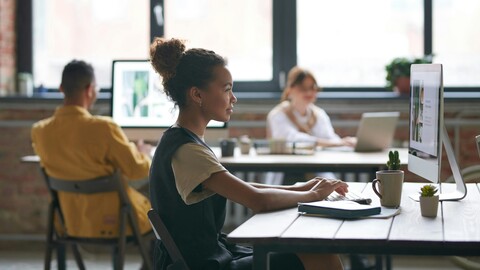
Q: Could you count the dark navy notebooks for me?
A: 1